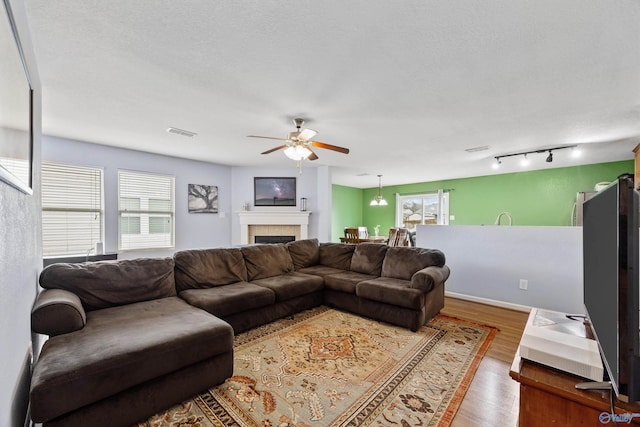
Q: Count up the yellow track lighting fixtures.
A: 0